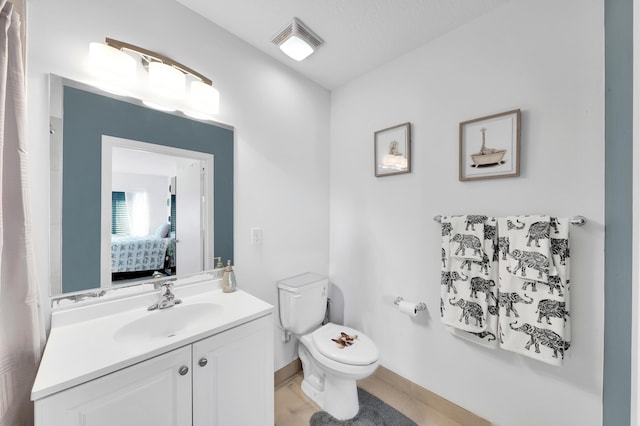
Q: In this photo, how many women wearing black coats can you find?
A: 0